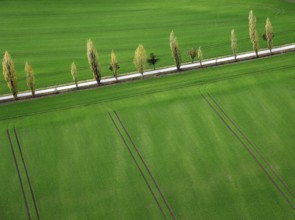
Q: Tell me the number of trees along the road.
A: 13